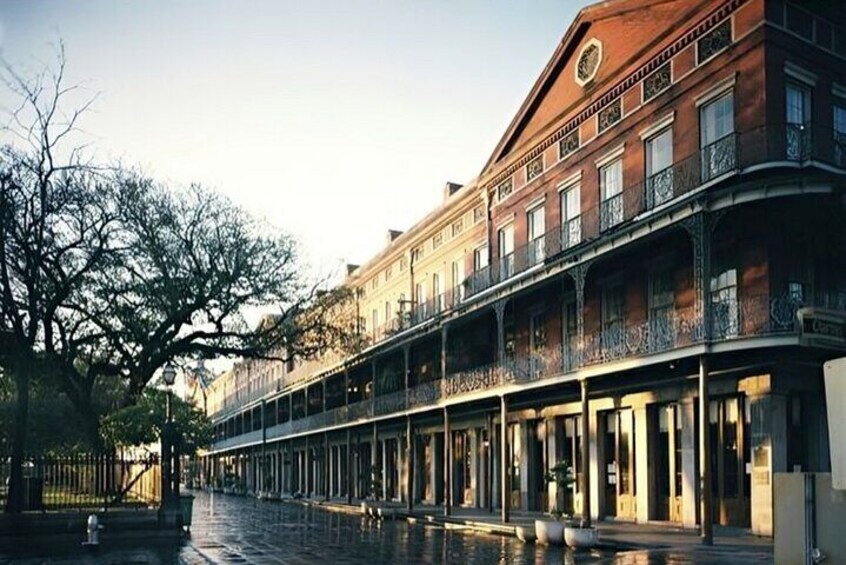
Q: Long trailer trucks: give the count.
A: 0